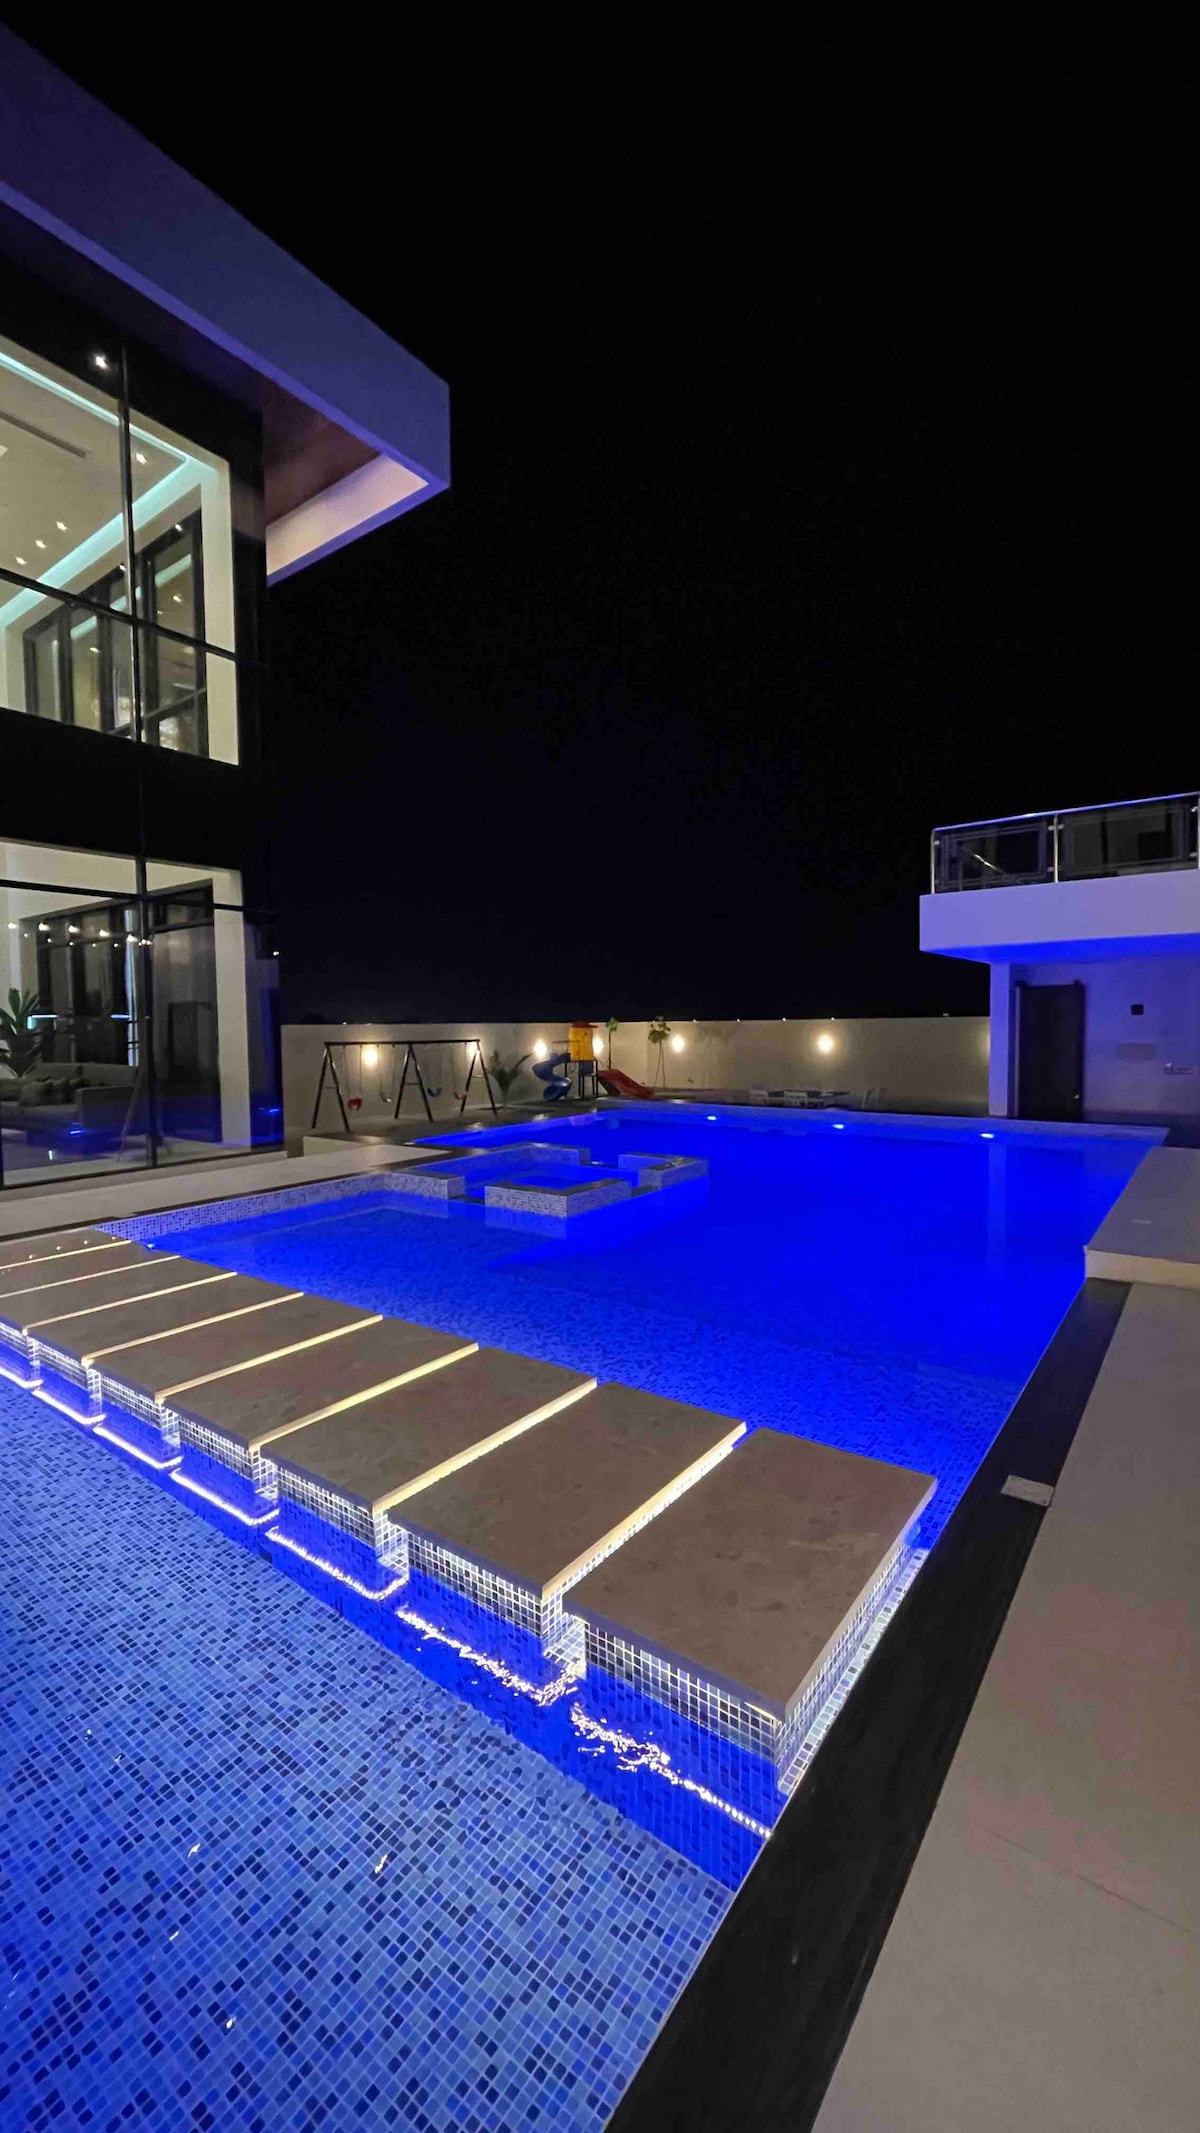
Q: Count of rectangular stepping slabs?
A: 9